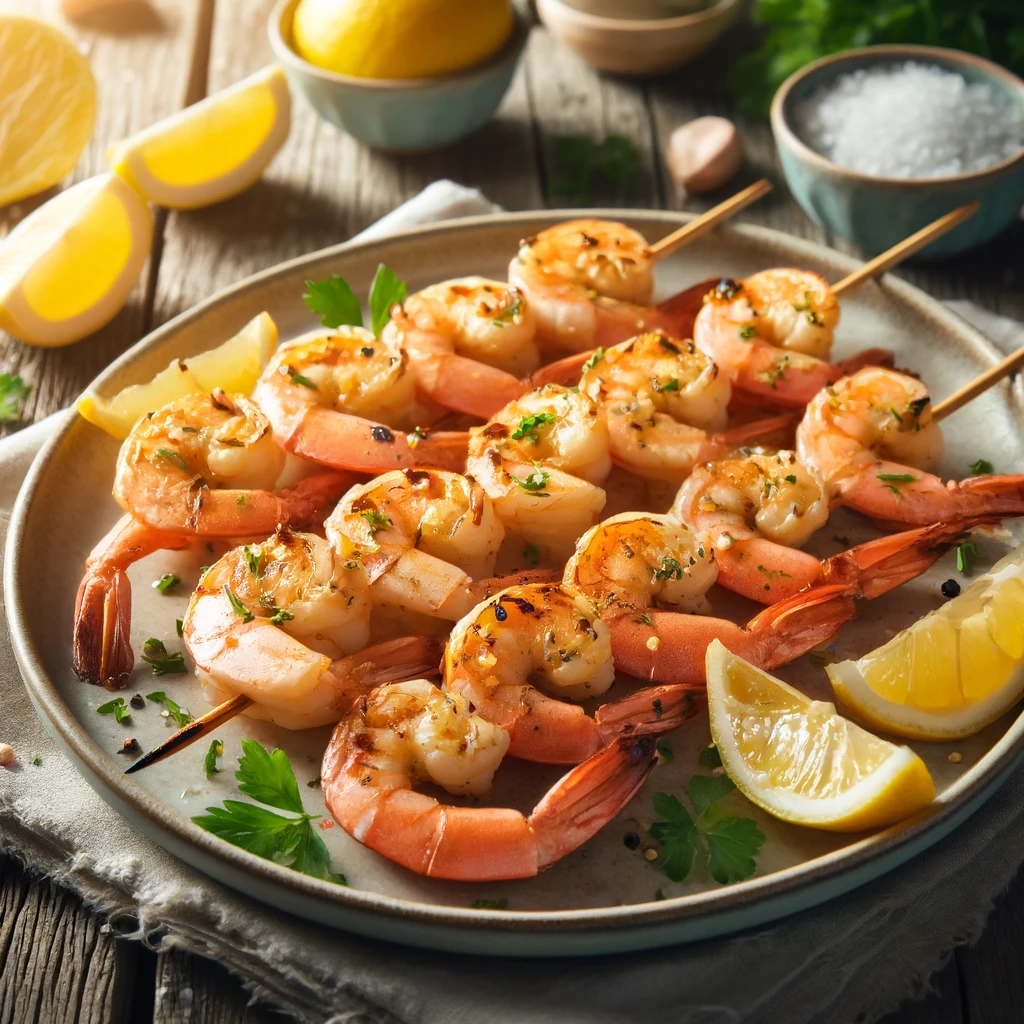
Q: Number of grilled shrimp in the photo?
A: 14